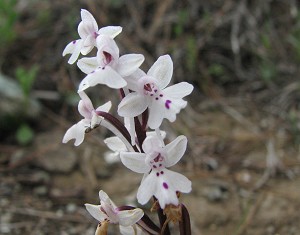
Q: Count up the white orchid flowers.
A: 7